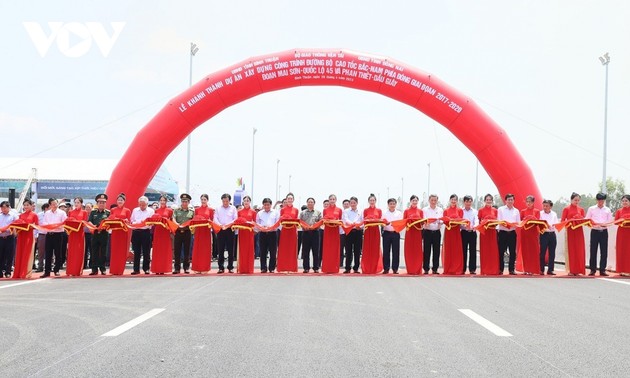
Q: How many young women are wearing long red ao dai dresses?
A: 15